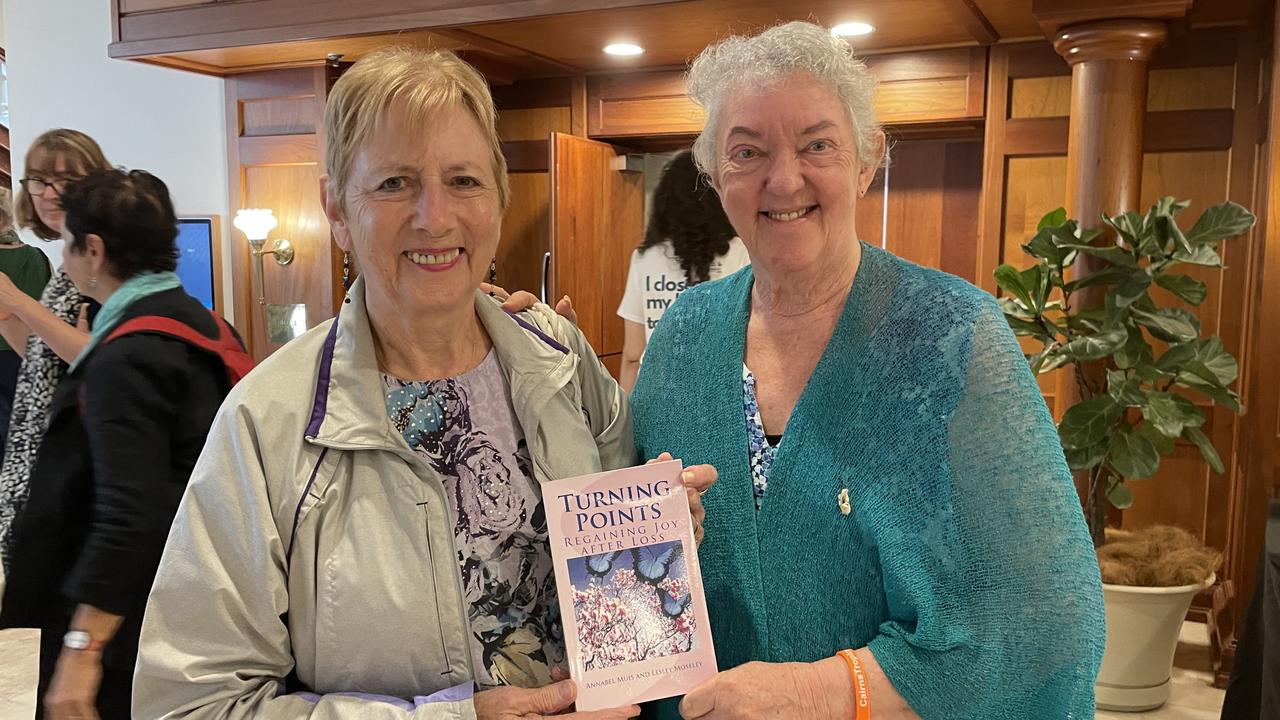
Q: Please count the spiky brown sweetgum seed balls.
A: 0